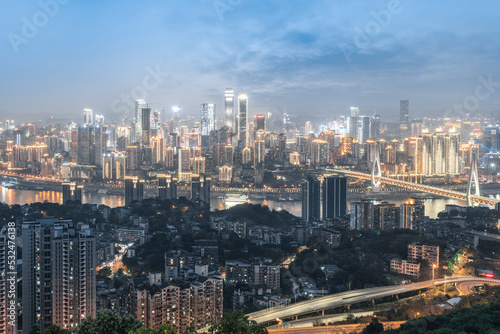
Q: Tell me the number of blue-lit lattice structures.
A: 2